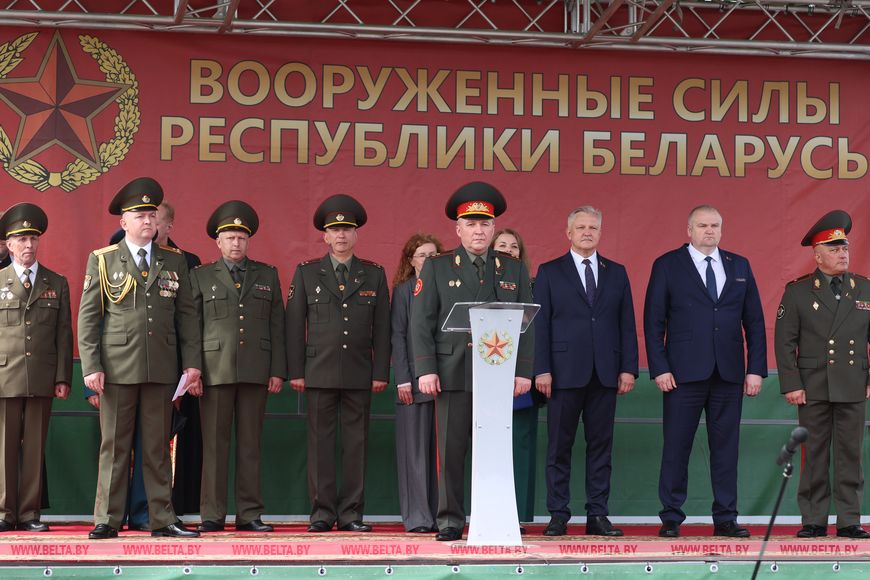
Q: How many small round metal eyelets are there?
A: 13